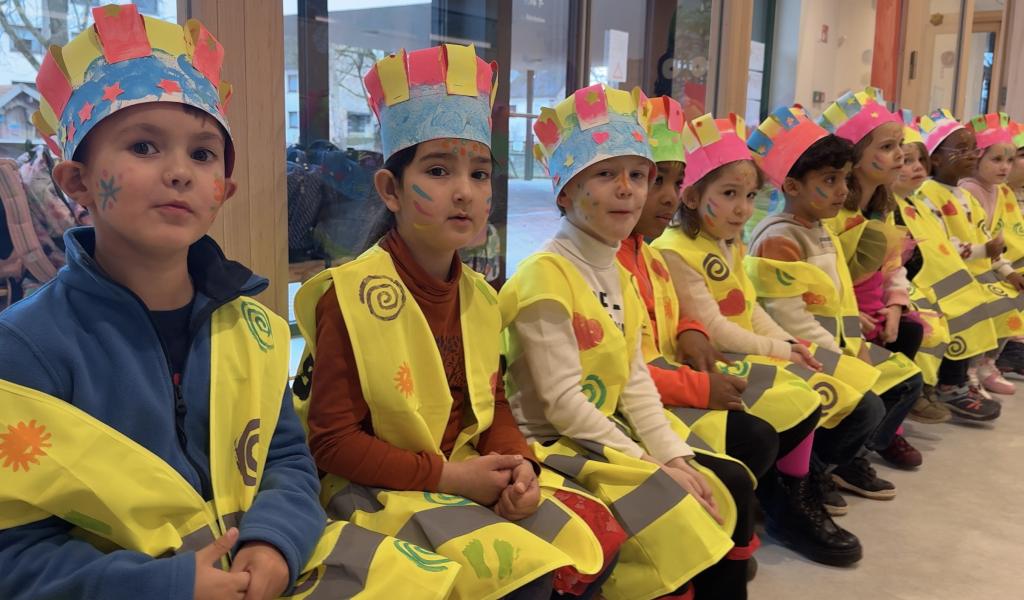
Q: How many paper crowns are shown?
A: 11